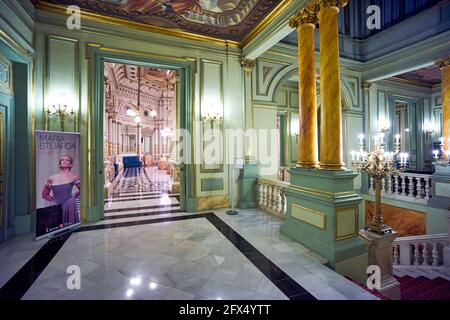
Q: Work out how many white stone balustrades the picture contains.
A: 3